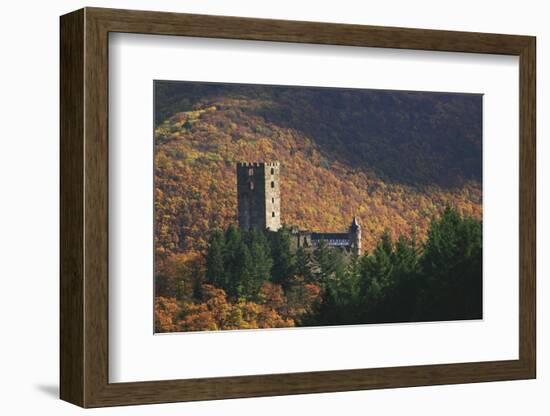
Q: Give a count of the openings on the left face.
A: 2